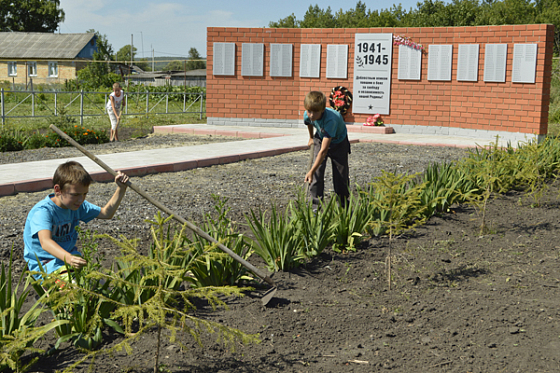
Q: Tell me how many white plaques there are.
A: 11